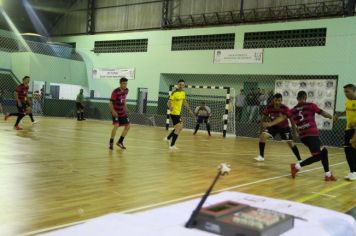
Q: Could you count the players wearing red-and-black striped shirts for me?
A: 4